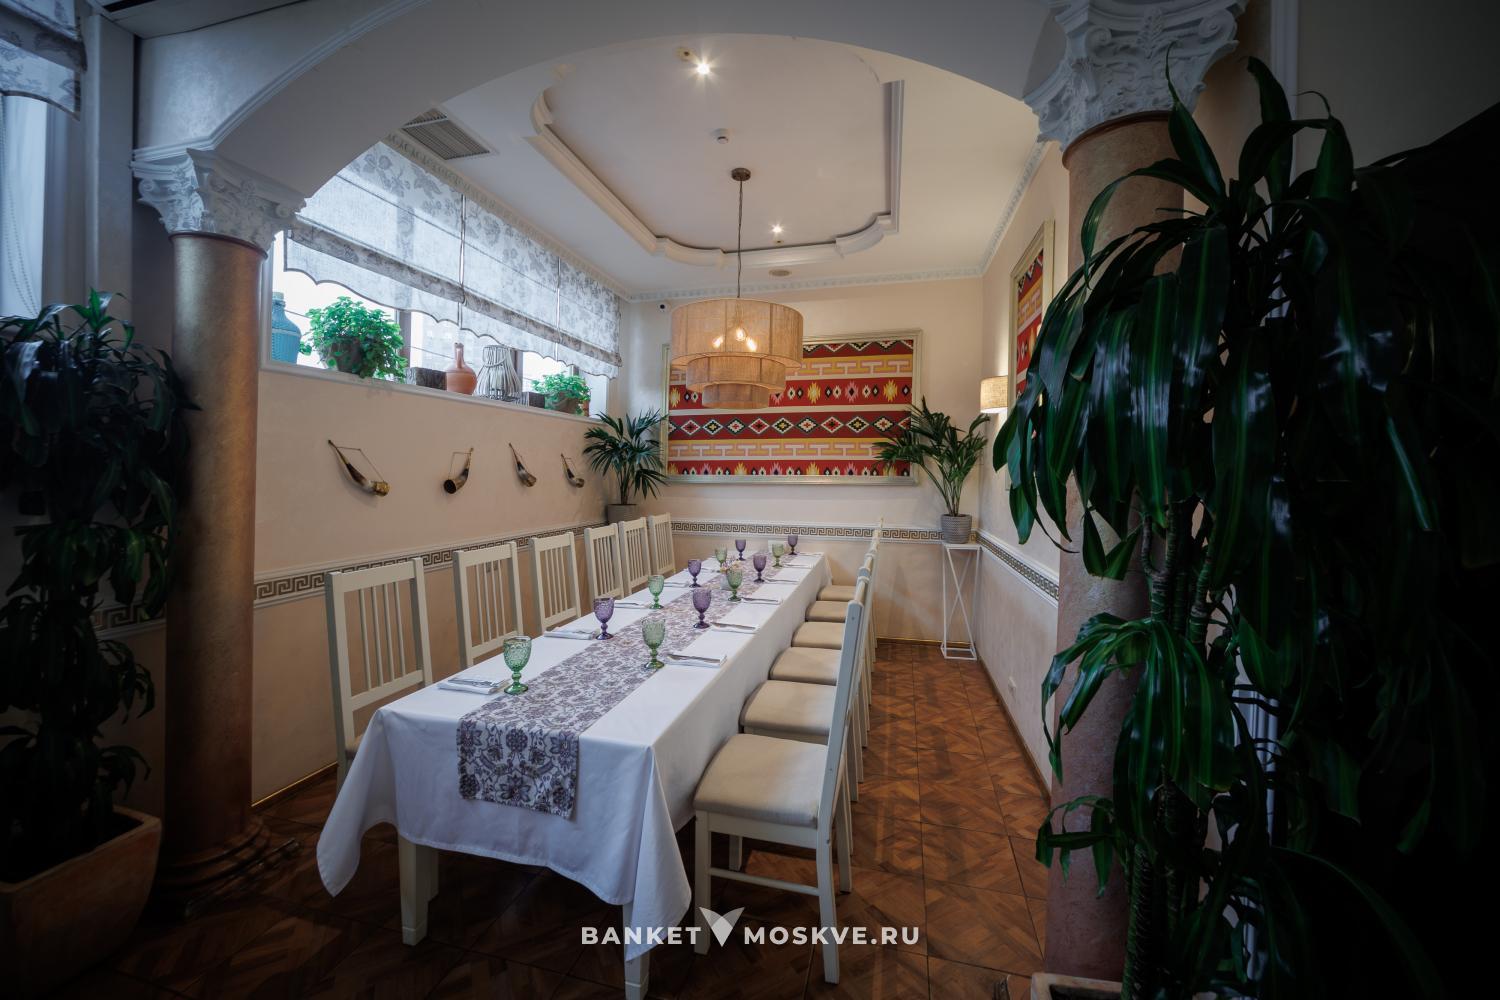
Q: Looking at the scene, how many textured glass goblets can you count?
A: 12